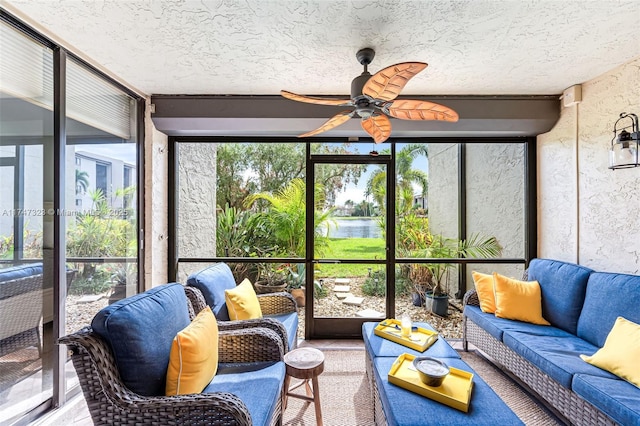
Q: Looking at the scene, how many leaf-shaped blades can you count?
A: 5